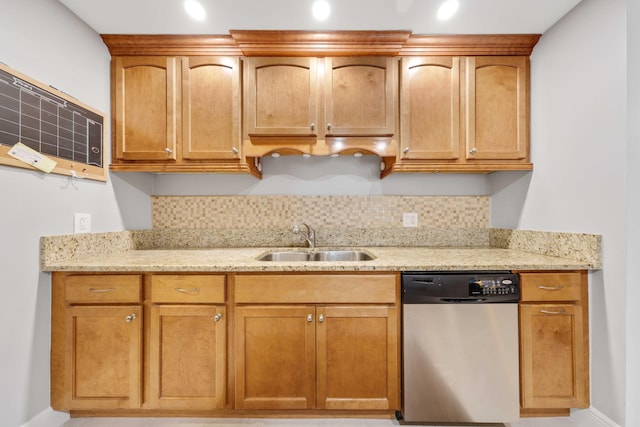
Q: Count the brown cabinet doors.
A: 11